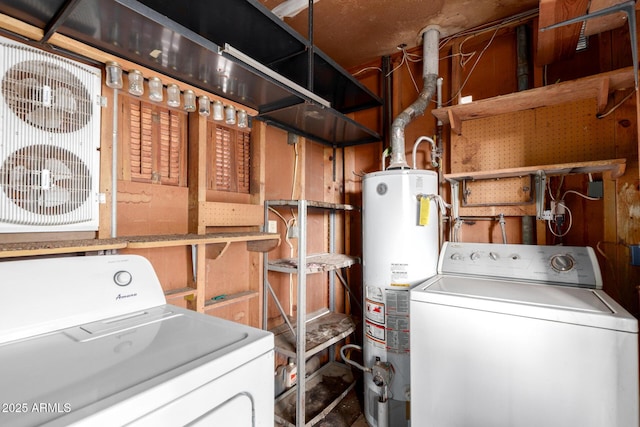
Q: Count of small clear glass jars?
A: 9